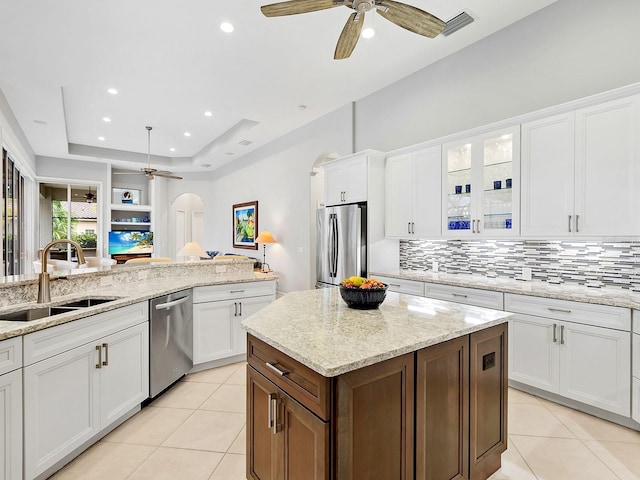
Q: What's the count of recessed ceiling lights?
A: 8